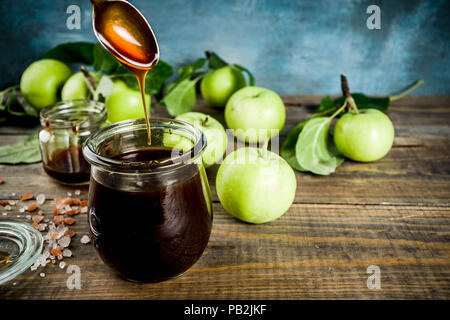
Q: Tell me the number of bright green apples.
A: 8